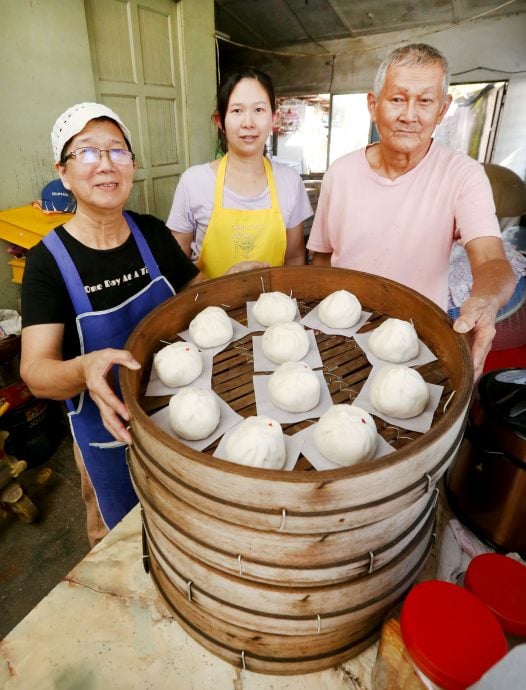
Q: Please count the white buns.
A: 11